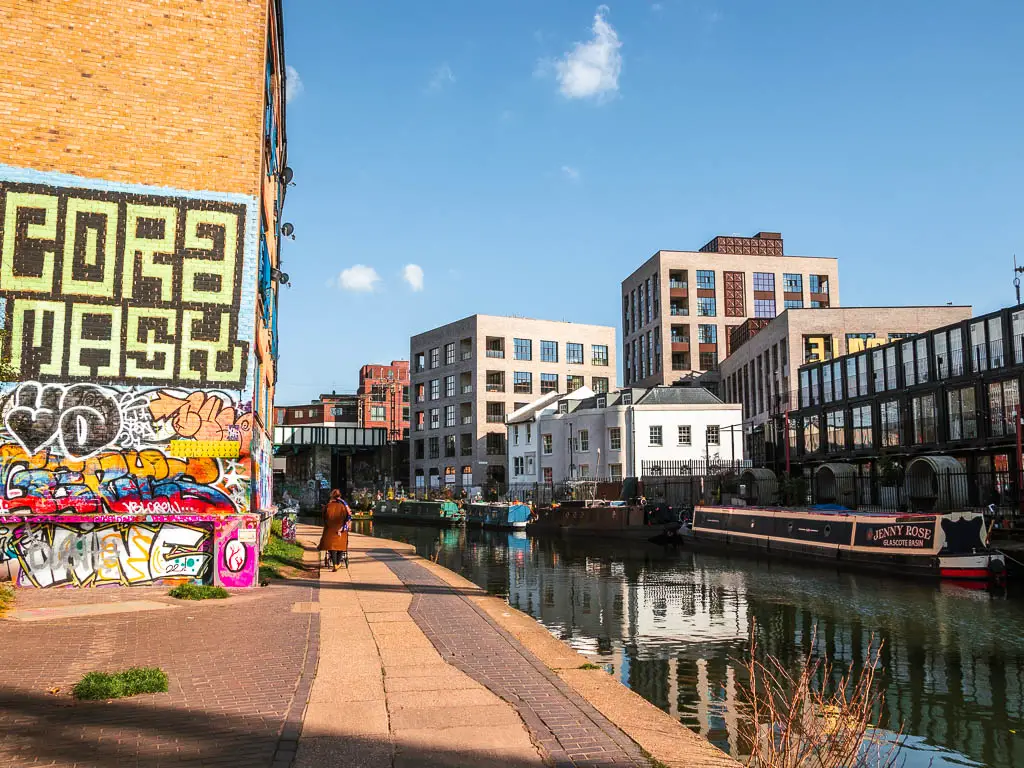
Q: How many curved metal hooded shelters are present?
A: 3